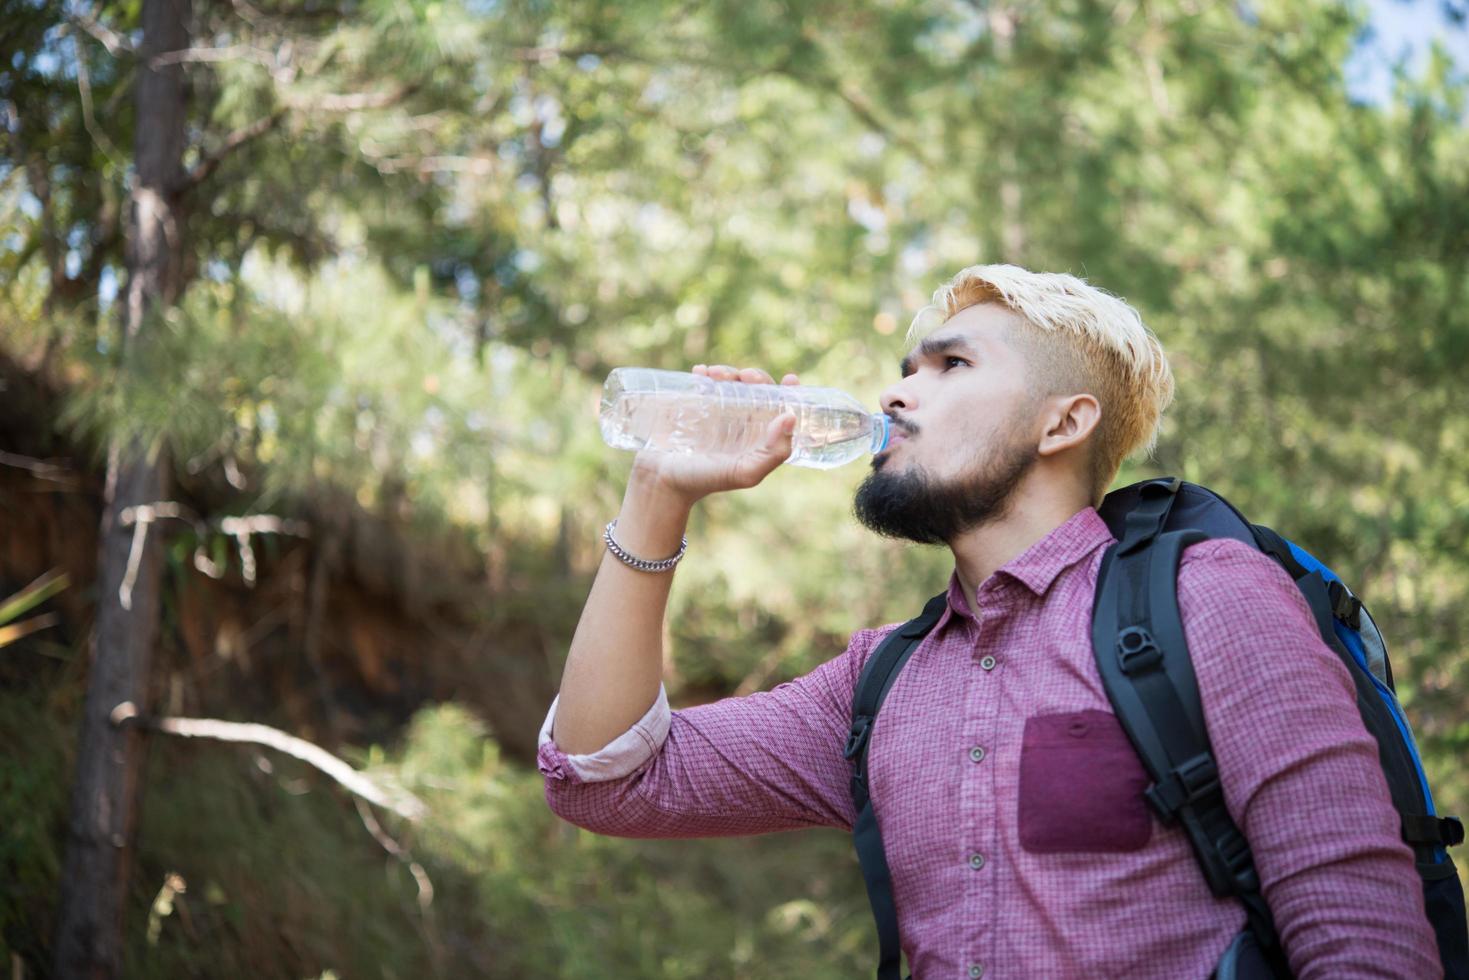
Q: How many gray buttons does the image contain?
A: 4